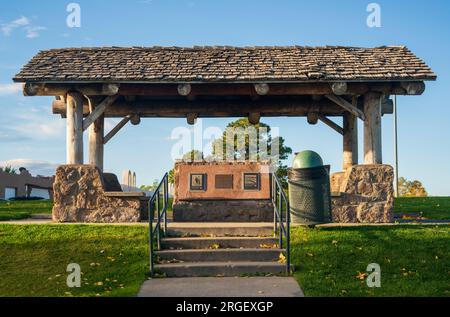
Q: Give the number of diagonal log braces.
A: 4